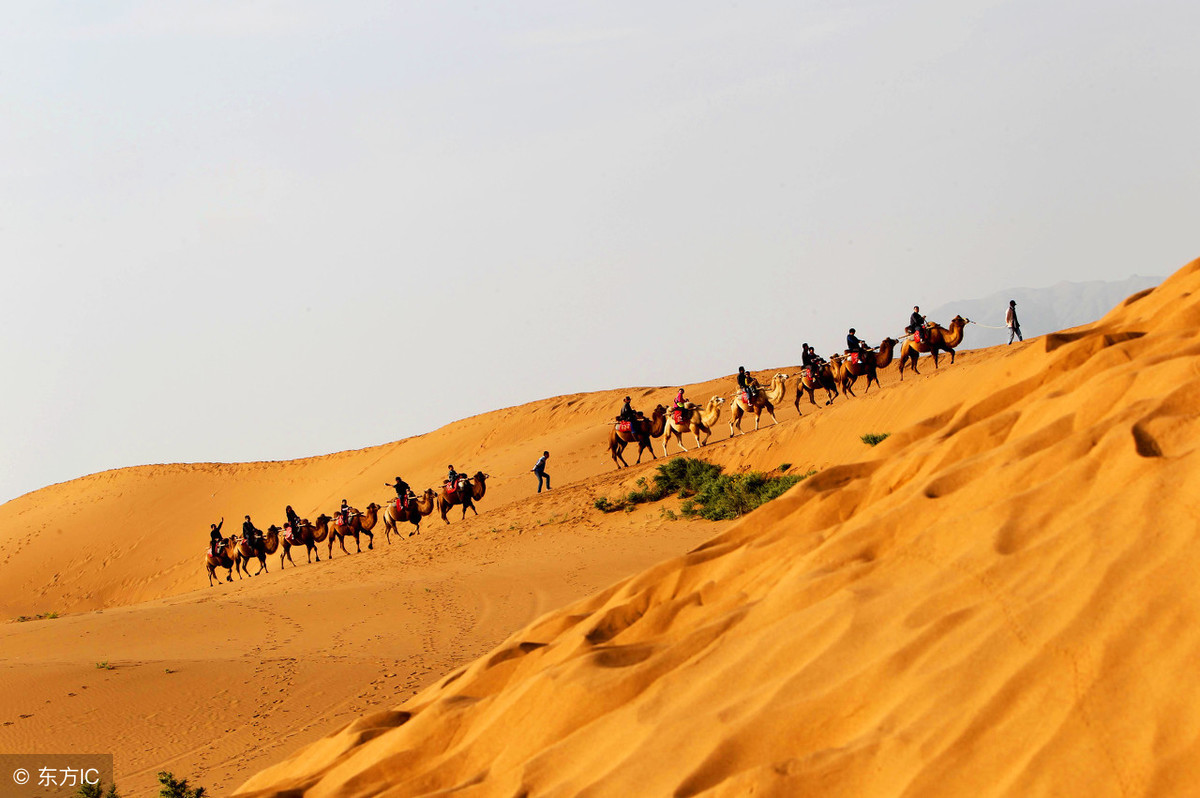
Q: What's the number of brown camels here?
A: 10